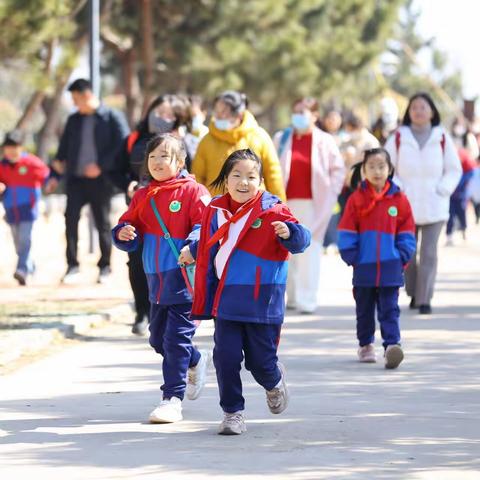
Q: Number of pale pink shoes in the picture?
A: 2